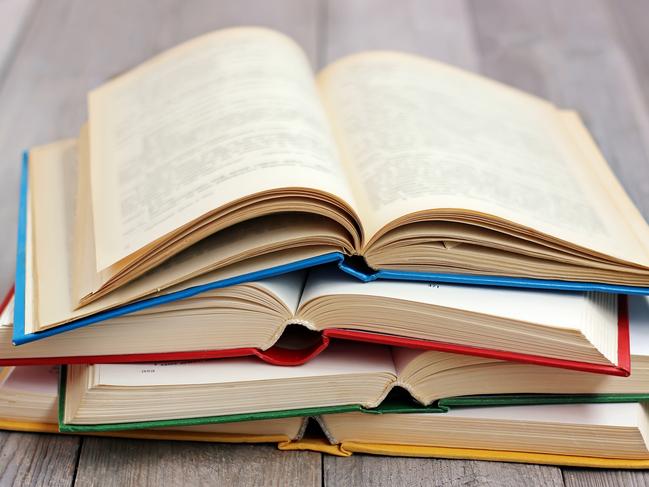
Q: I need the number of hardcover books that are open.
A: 4